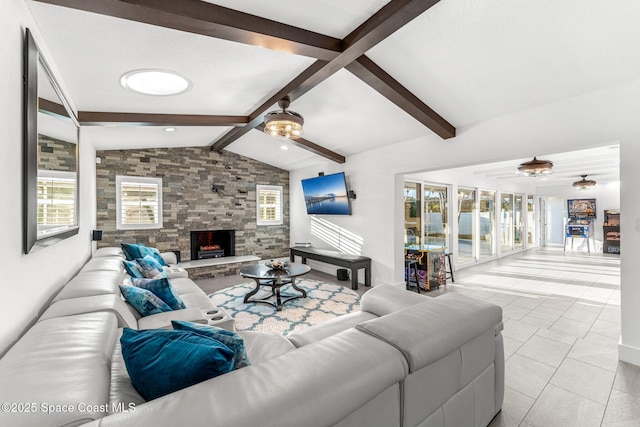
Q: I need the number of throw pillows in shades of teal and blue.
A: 8